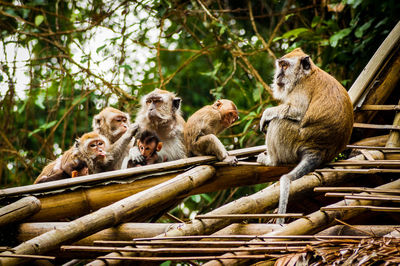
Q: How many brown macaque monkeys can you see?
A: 6